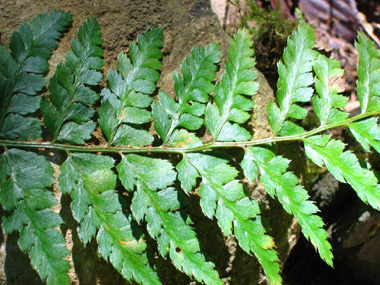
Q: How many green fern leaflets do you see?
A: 15